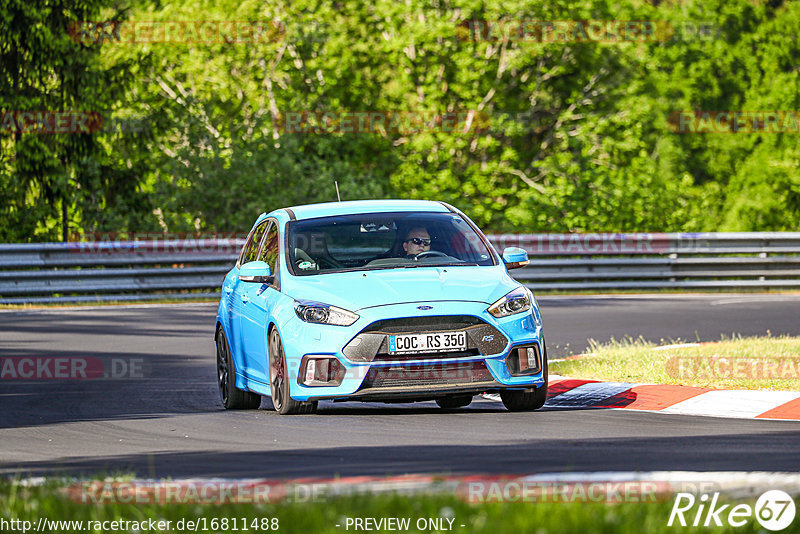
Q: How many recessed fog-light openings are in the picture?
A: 2